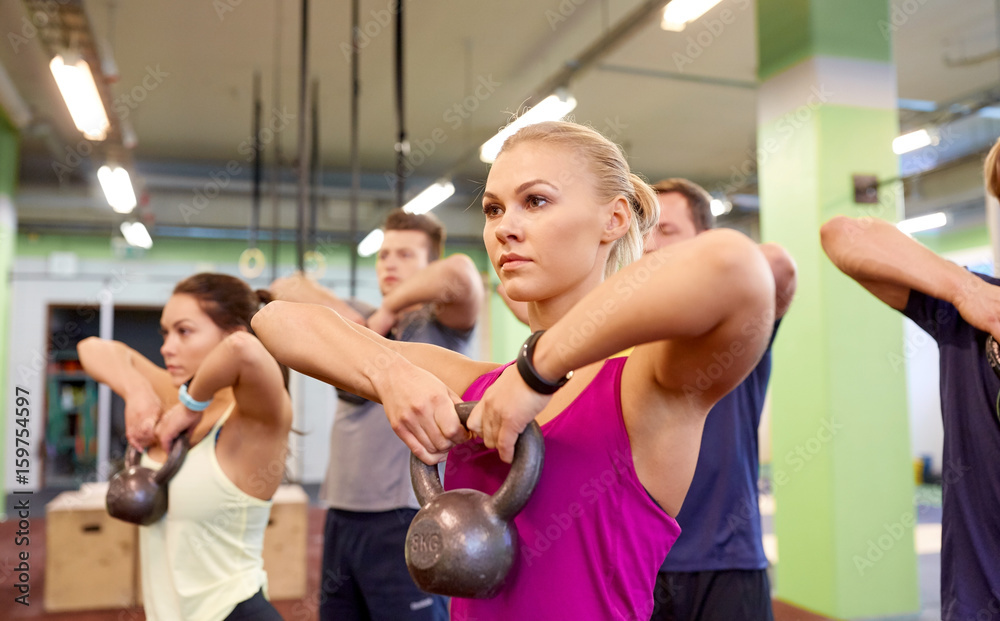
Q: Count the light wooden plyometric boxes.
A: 2